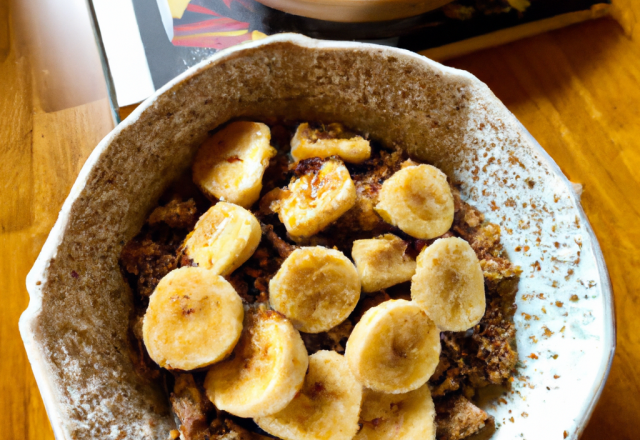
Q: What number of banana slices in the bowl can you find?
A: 13